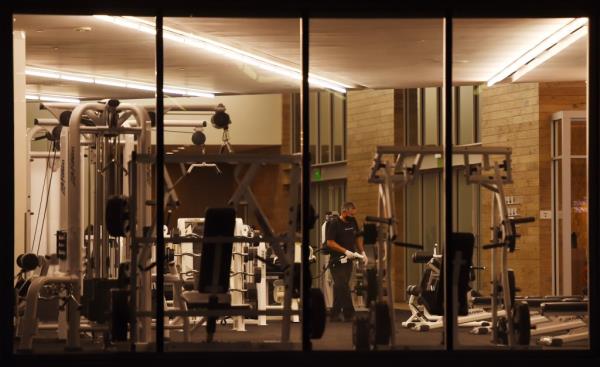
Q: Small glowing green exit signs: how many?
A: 2